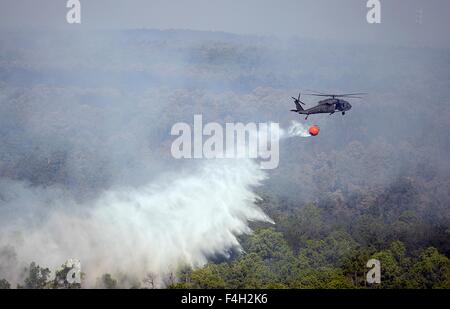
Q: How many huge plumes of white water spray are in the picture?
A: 1